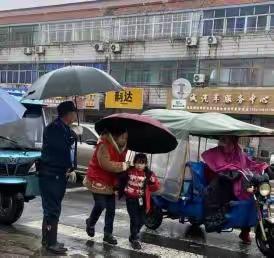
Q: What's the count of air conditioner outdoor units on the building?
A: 7